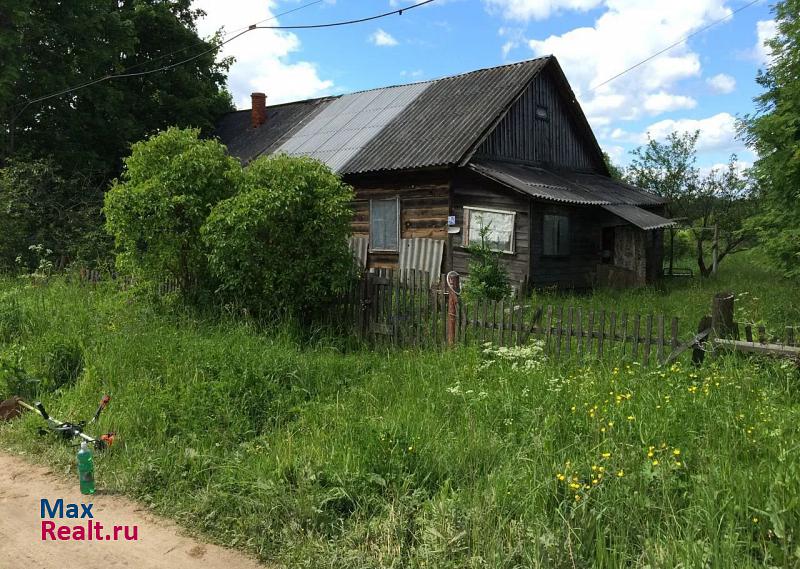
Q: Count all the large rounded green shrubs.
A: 2